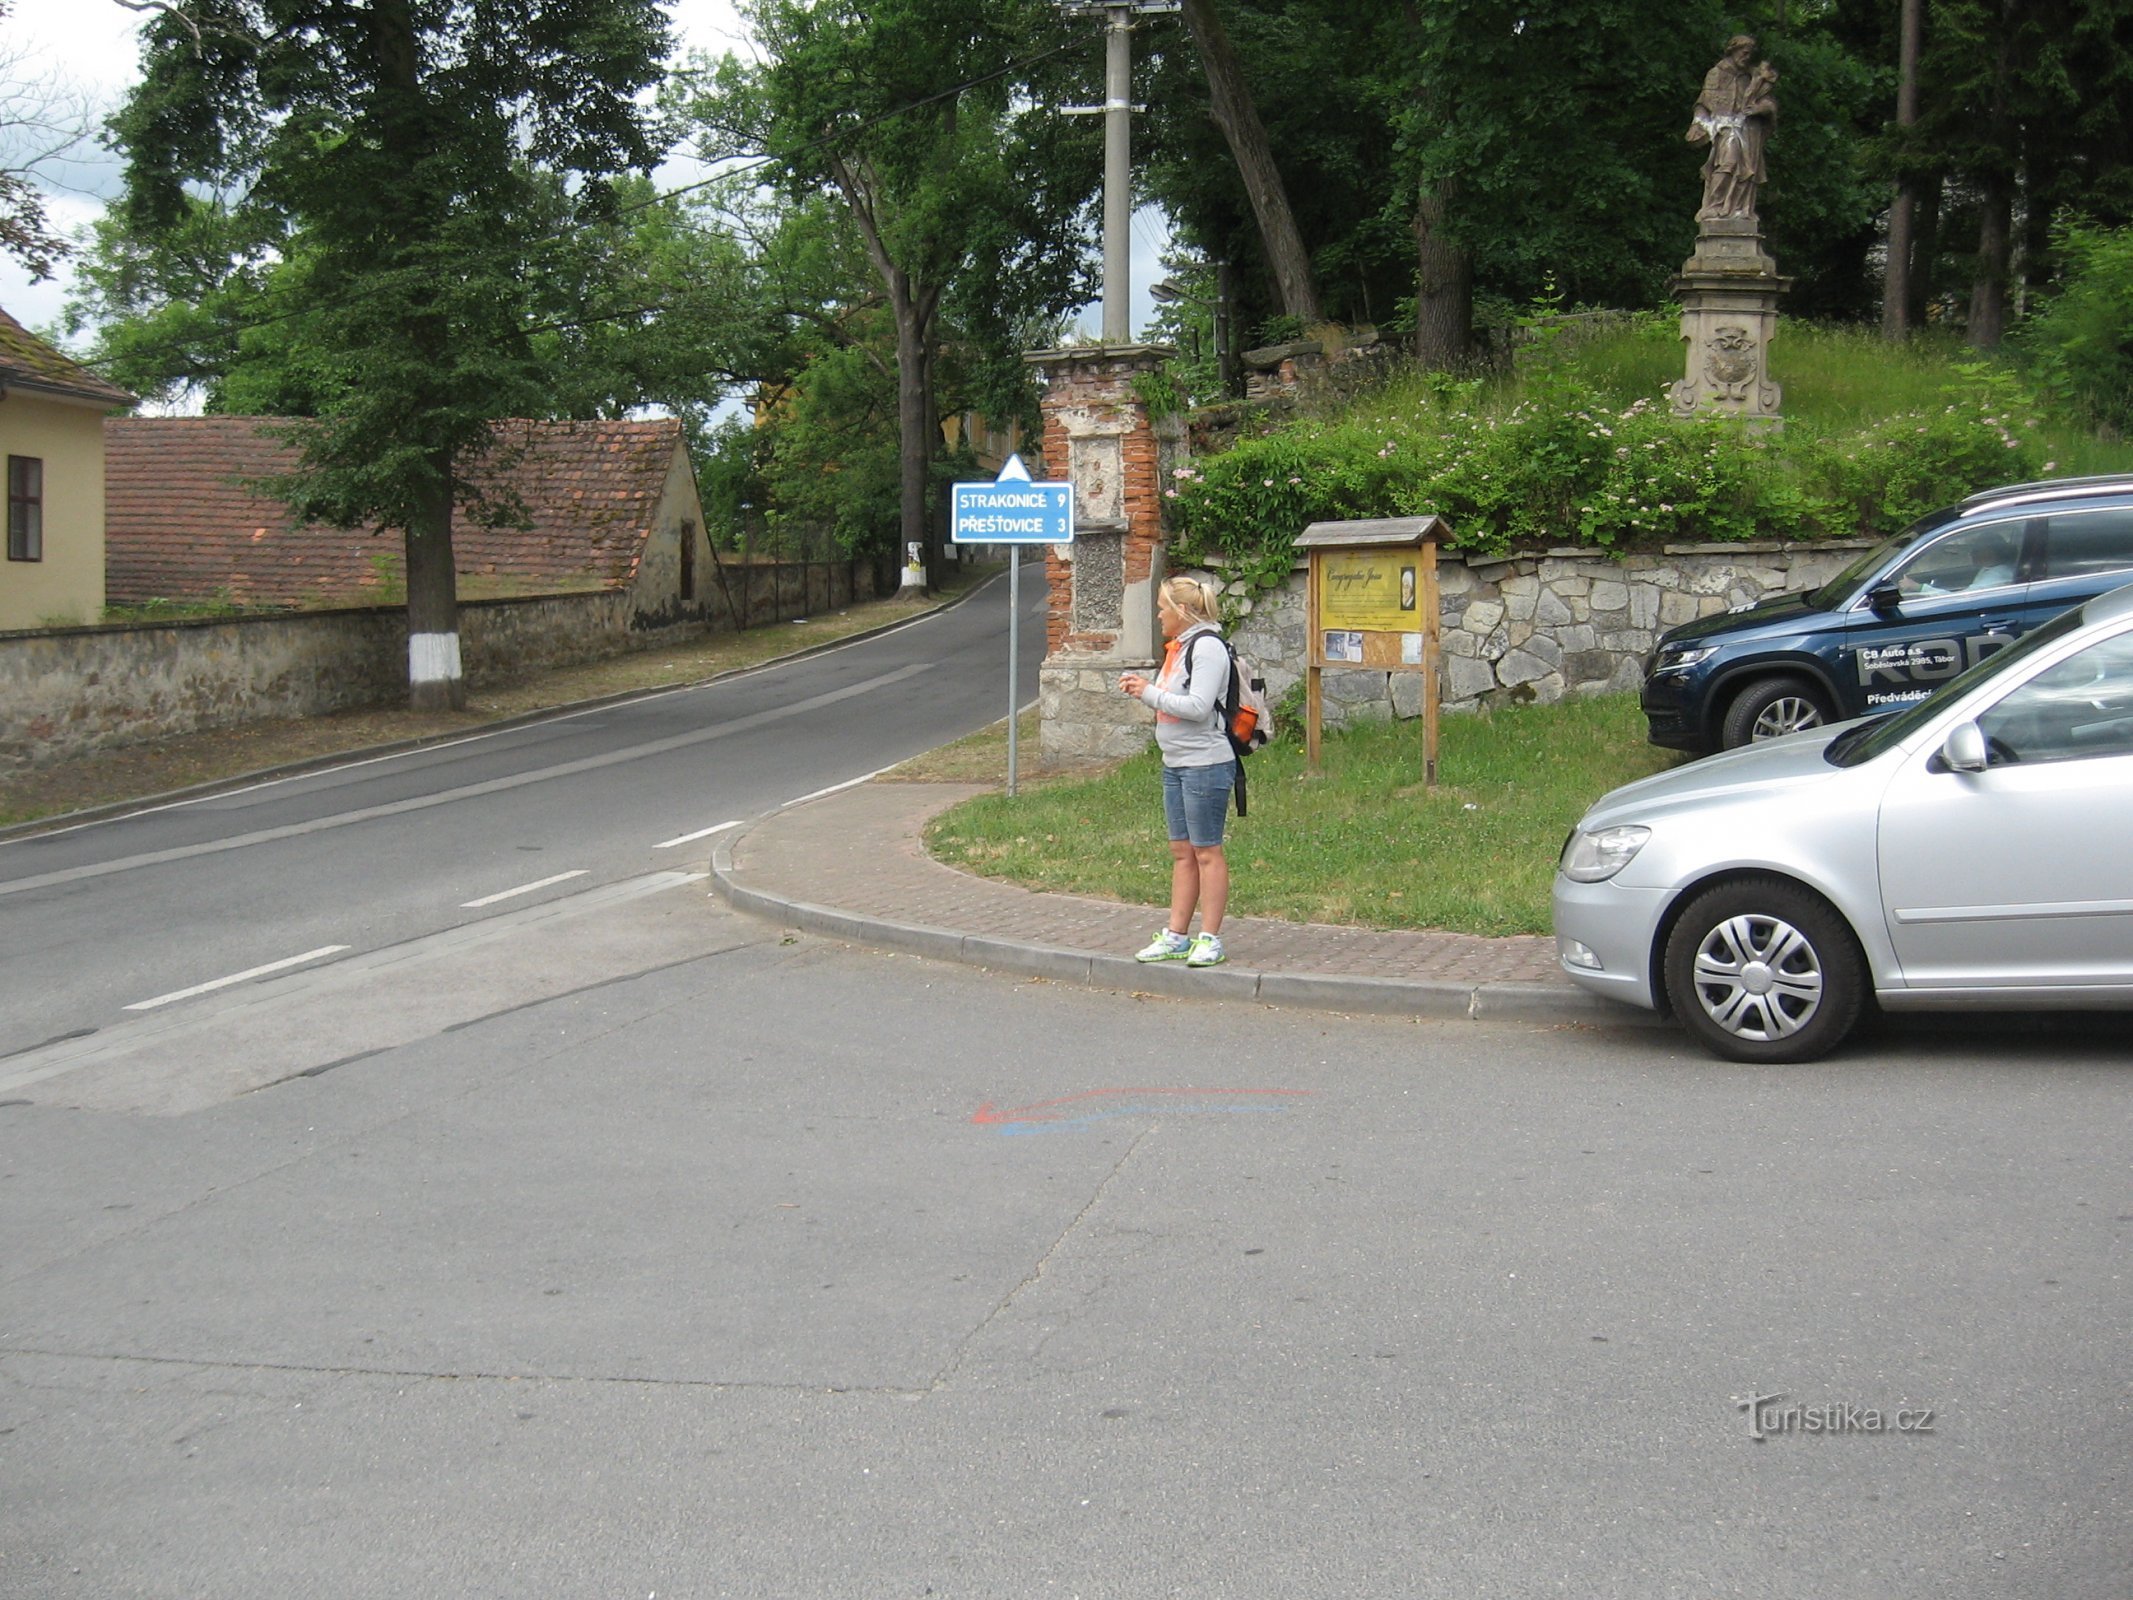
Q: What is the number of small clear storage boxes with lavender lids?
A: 0